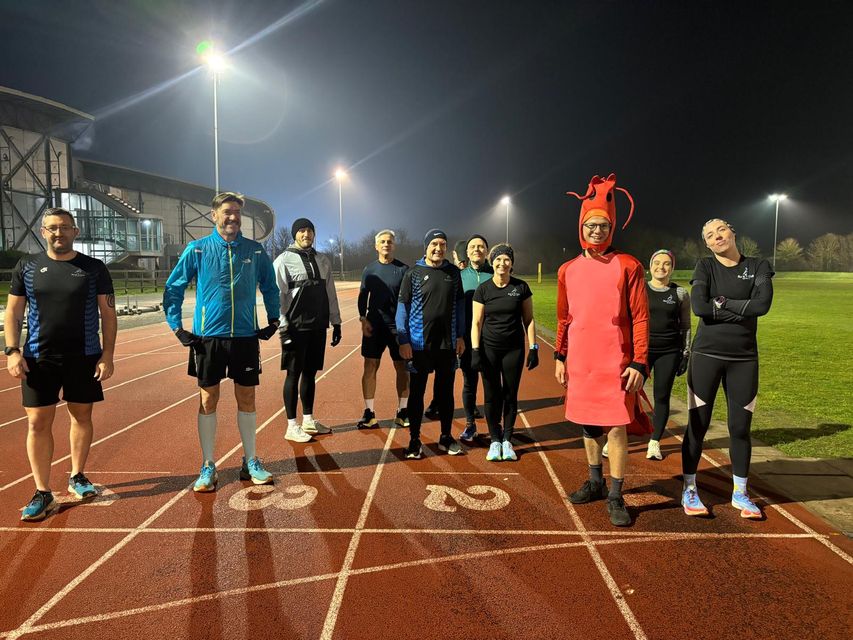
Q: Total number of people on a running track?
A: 11